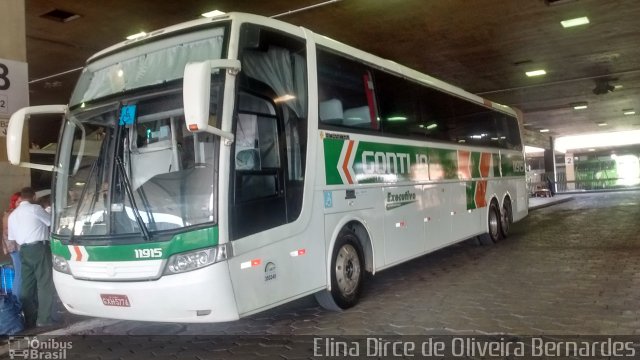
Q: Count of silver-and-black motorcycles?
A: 0